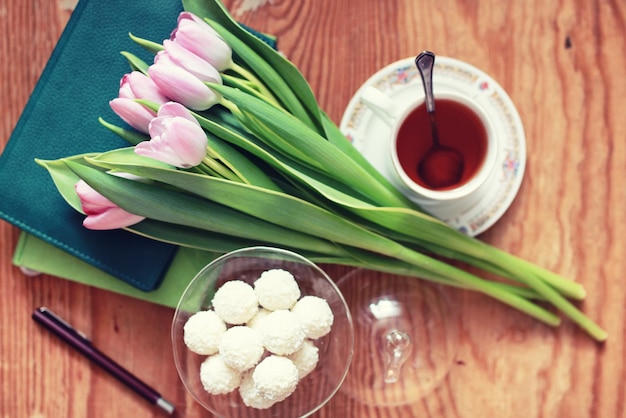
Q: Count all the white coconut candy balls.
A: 11